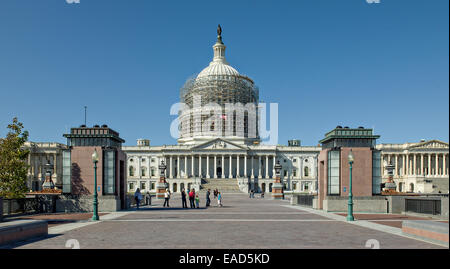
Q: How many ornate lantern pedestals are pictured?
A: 4